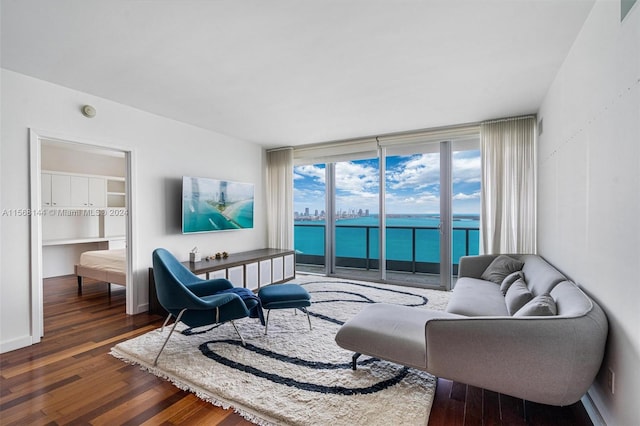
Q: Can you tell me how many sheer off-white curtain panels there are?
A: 2